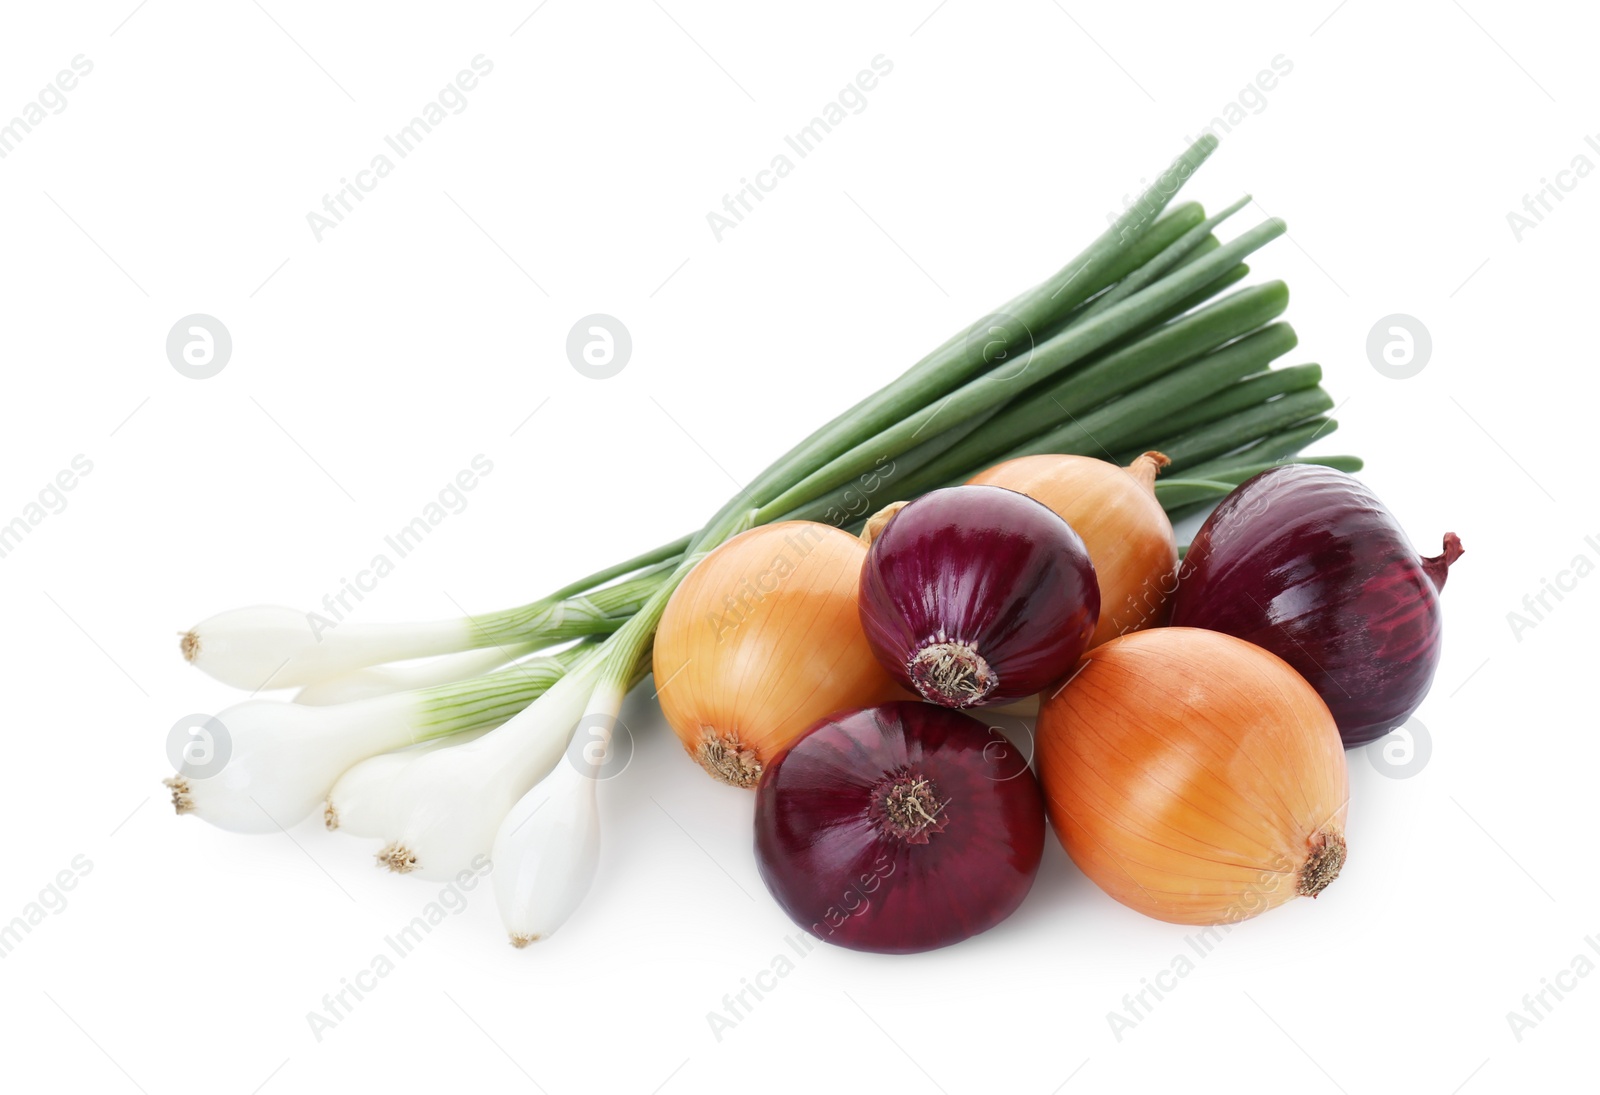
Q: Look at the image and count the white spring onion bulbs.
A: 6